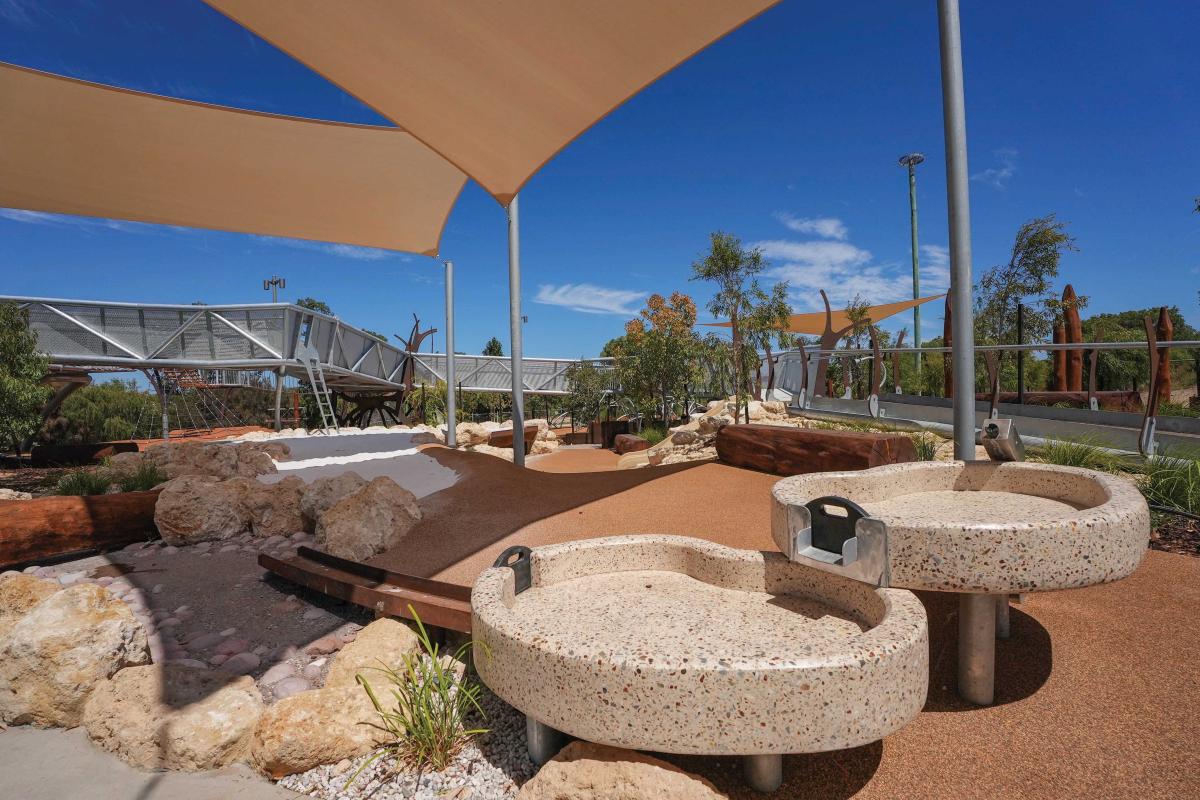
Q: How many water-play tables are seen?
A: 2